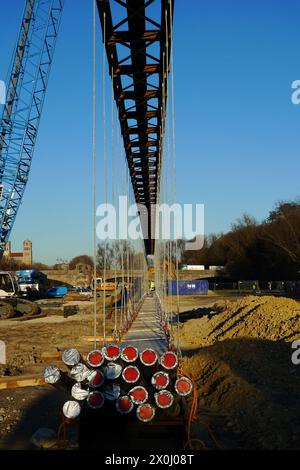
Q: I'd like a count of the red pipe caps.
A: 14